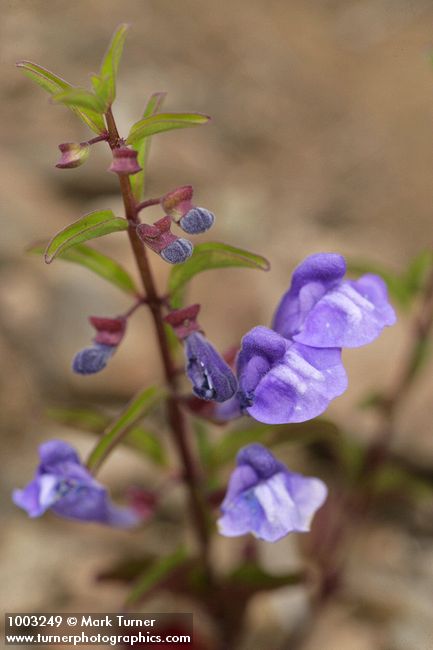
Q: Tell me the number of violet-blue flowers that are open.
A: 4